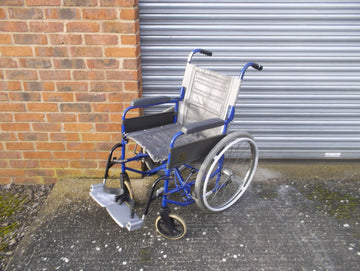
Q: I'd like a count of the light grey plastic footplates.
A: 2